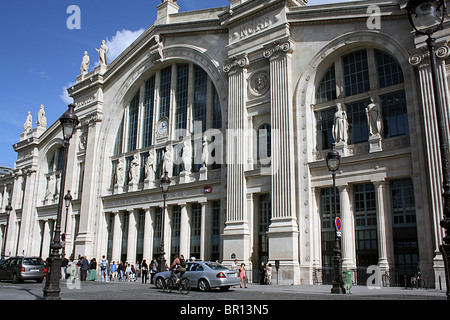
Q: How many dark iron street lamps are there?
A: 6